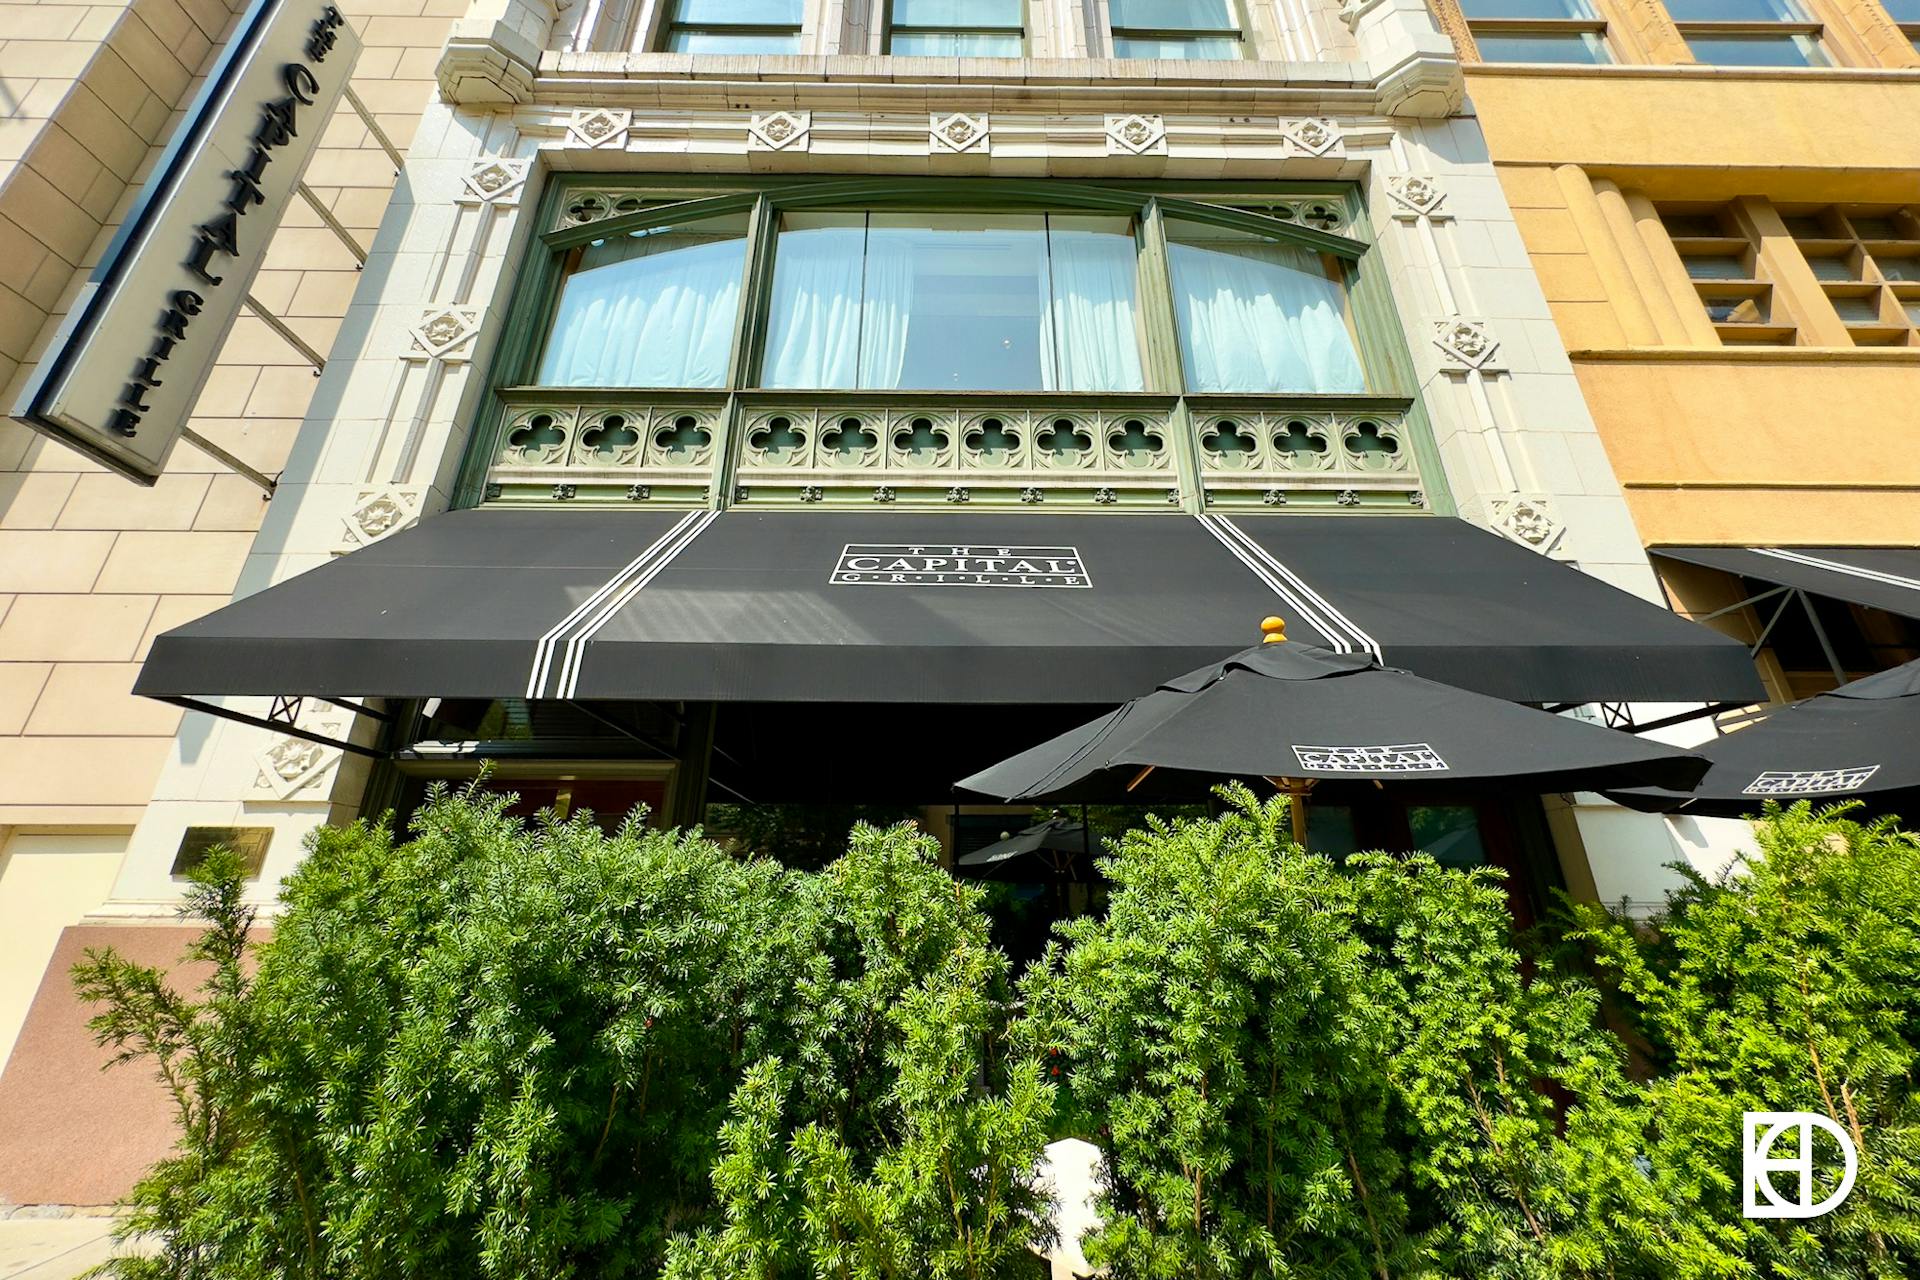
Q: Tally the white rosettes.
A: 12